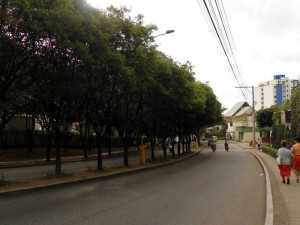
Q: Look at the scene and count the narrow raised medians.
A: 1